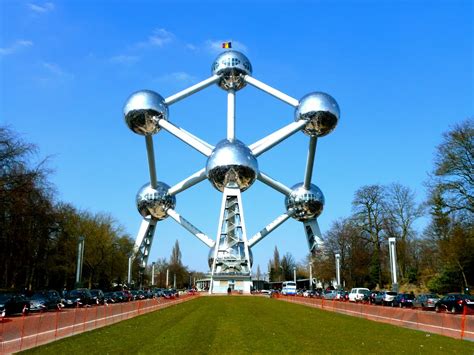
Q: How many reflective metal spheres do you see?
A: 7